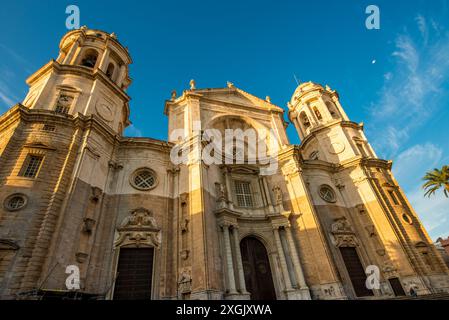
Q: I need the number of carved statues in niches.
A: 2